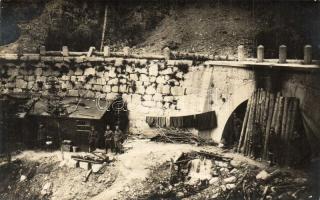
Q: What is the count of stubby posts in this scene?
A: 10